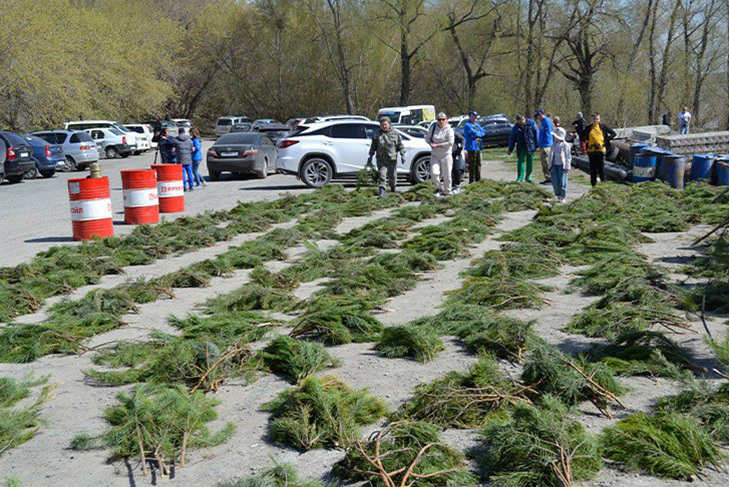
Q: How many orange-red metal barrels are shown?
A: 3